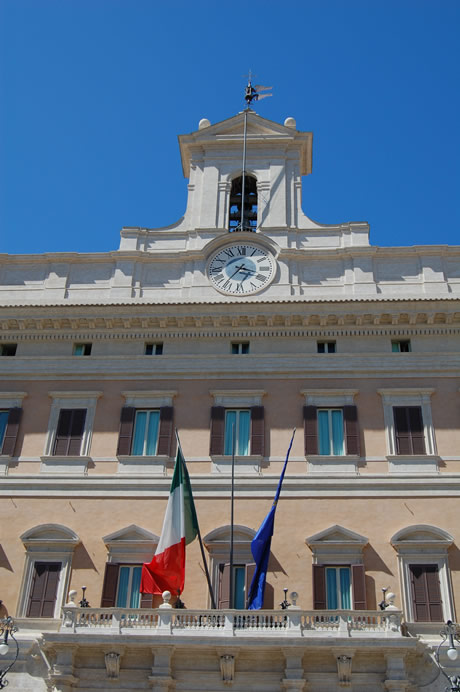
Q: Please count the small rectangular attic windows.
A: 6